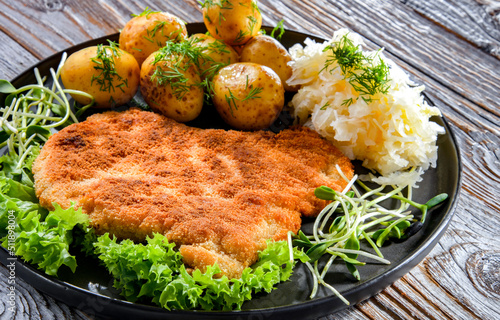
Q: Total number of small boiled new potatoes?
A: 7